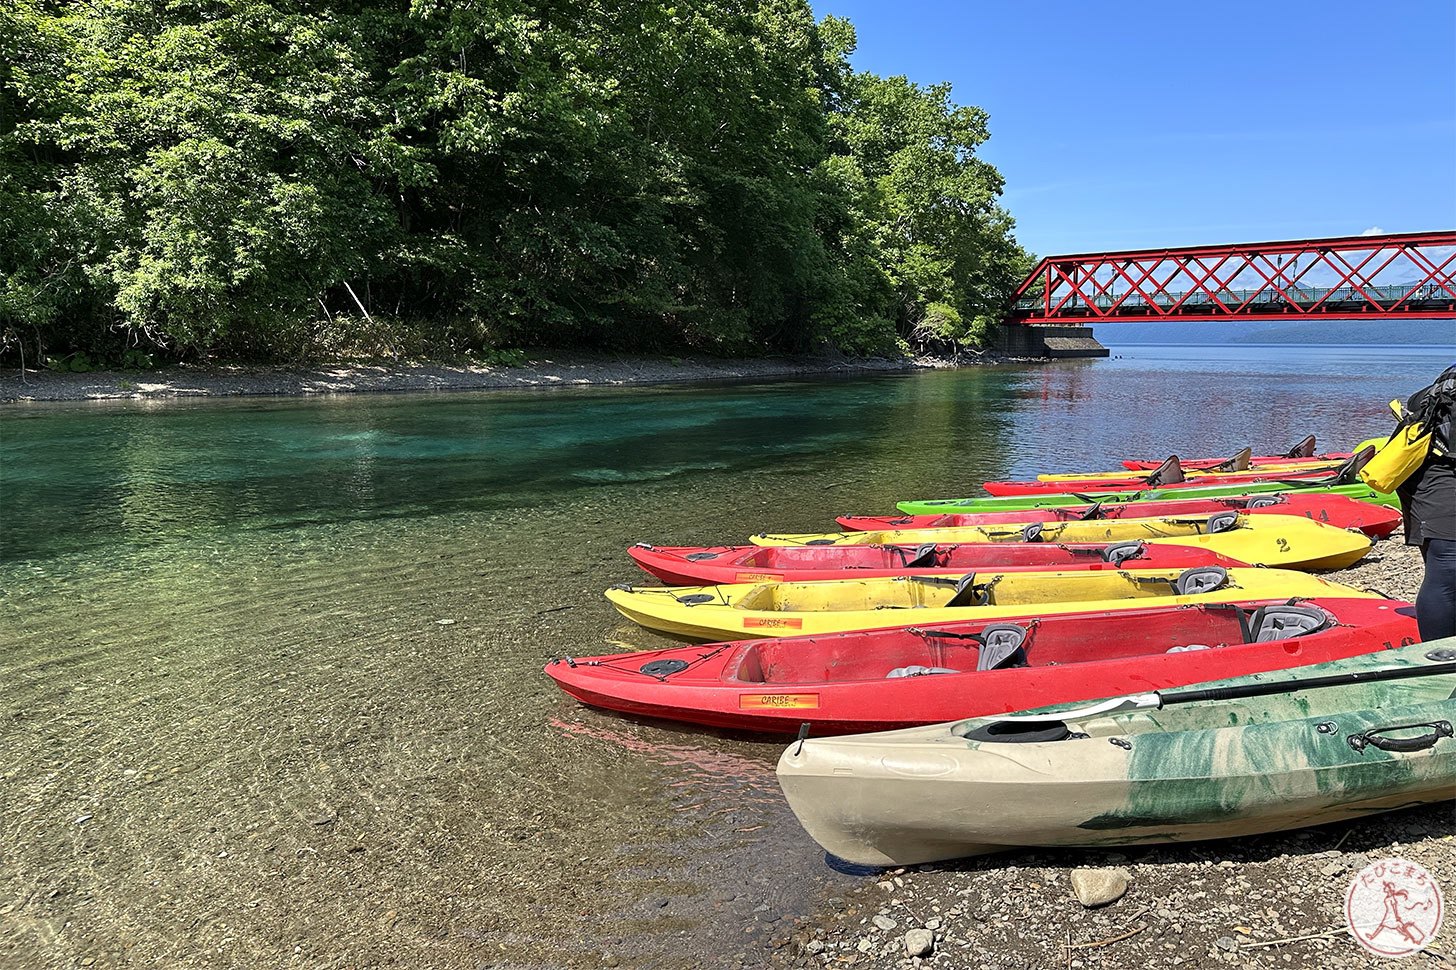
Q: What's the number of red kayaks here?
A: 5